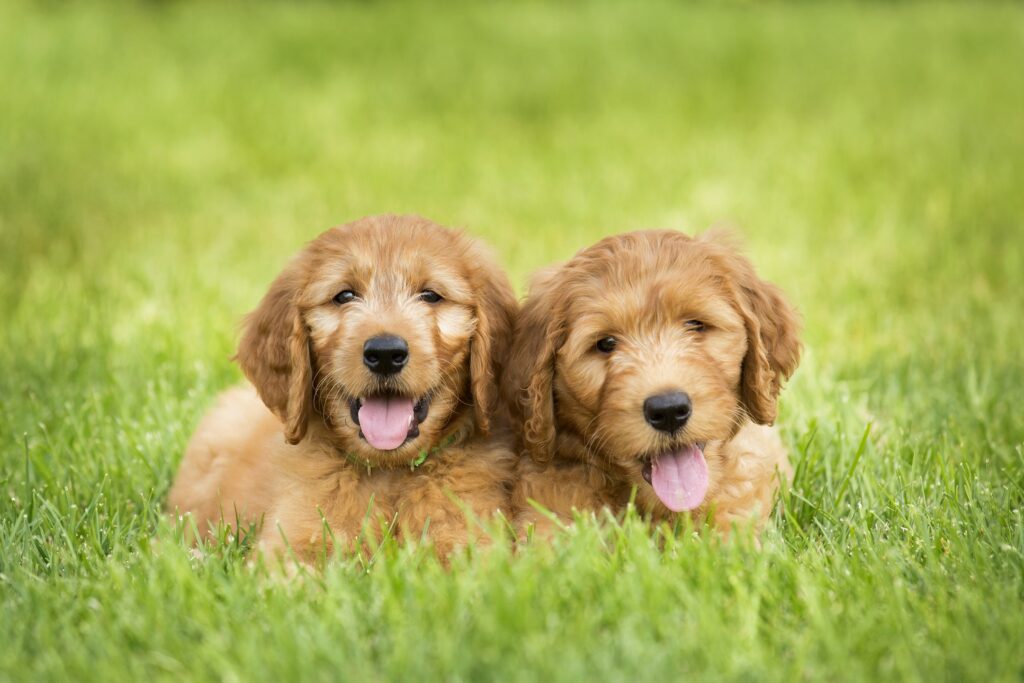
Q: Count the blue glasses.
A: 0